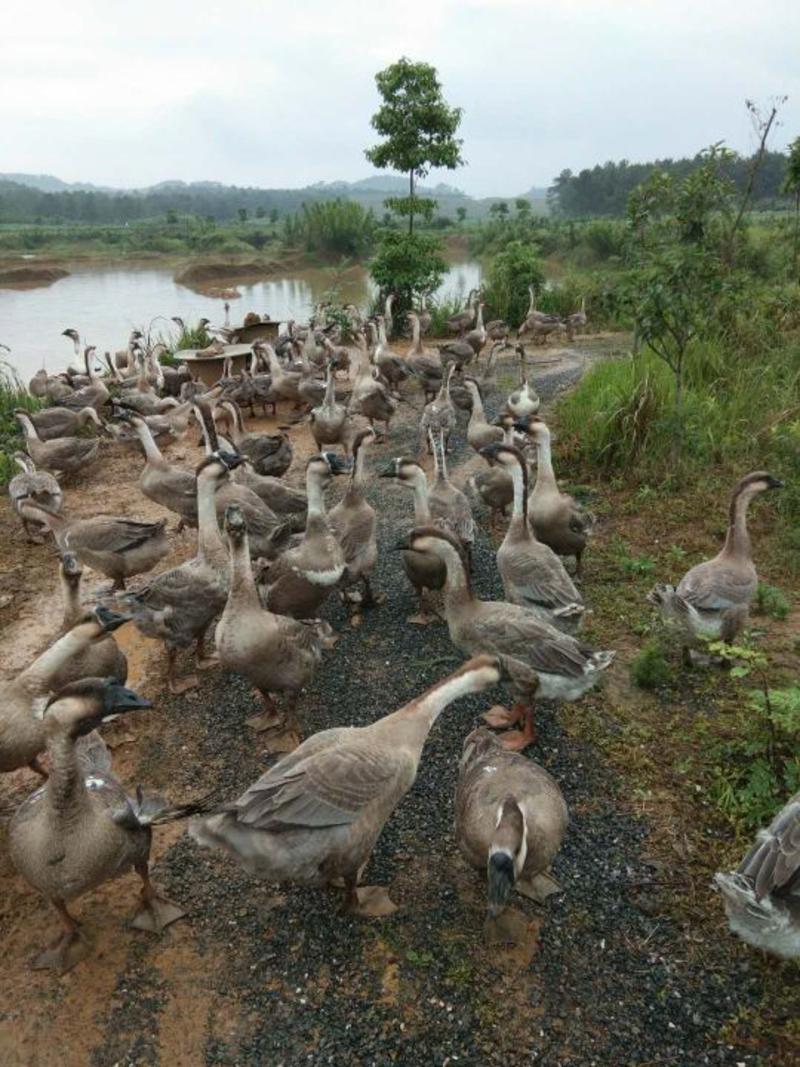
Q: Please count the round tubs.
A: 2